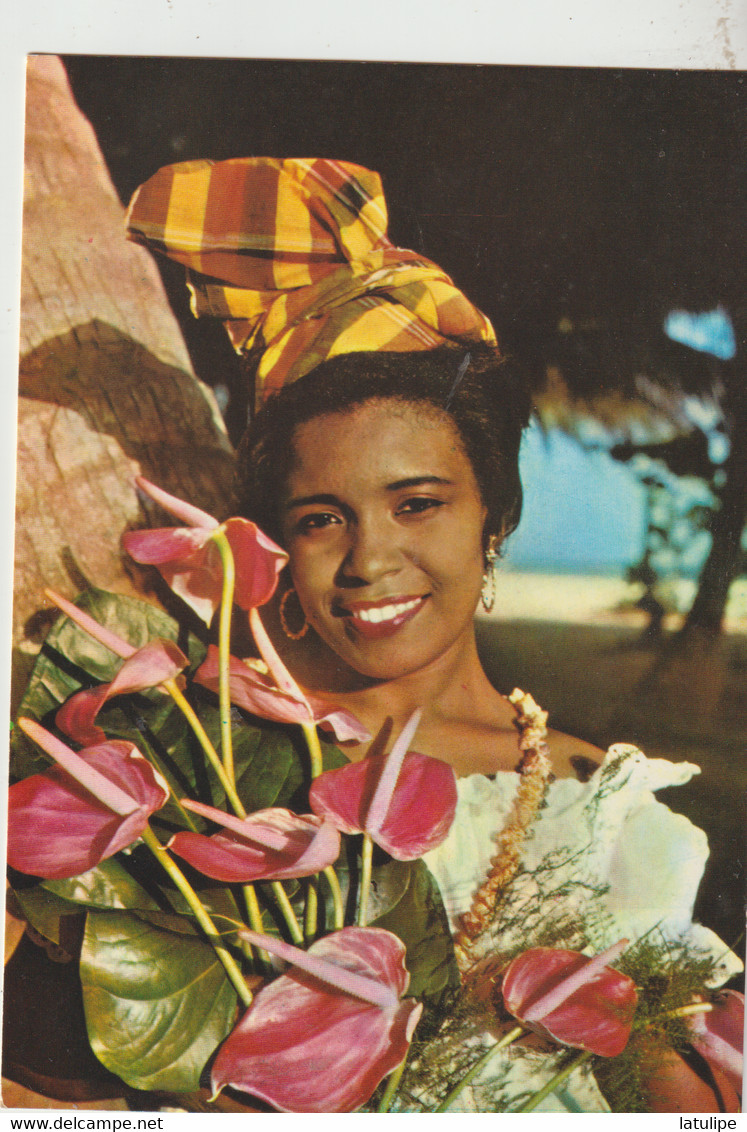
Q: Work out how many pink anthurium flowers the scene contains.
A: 9